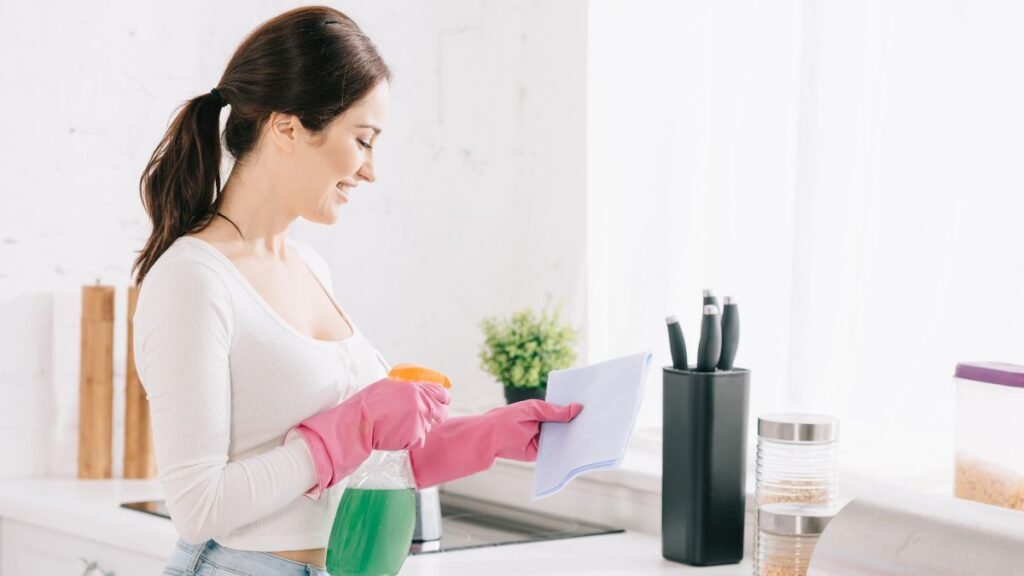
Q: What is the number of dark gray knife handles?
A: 4